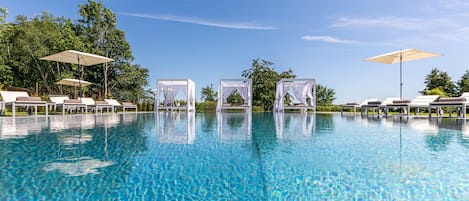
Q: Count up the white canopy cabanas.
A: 3